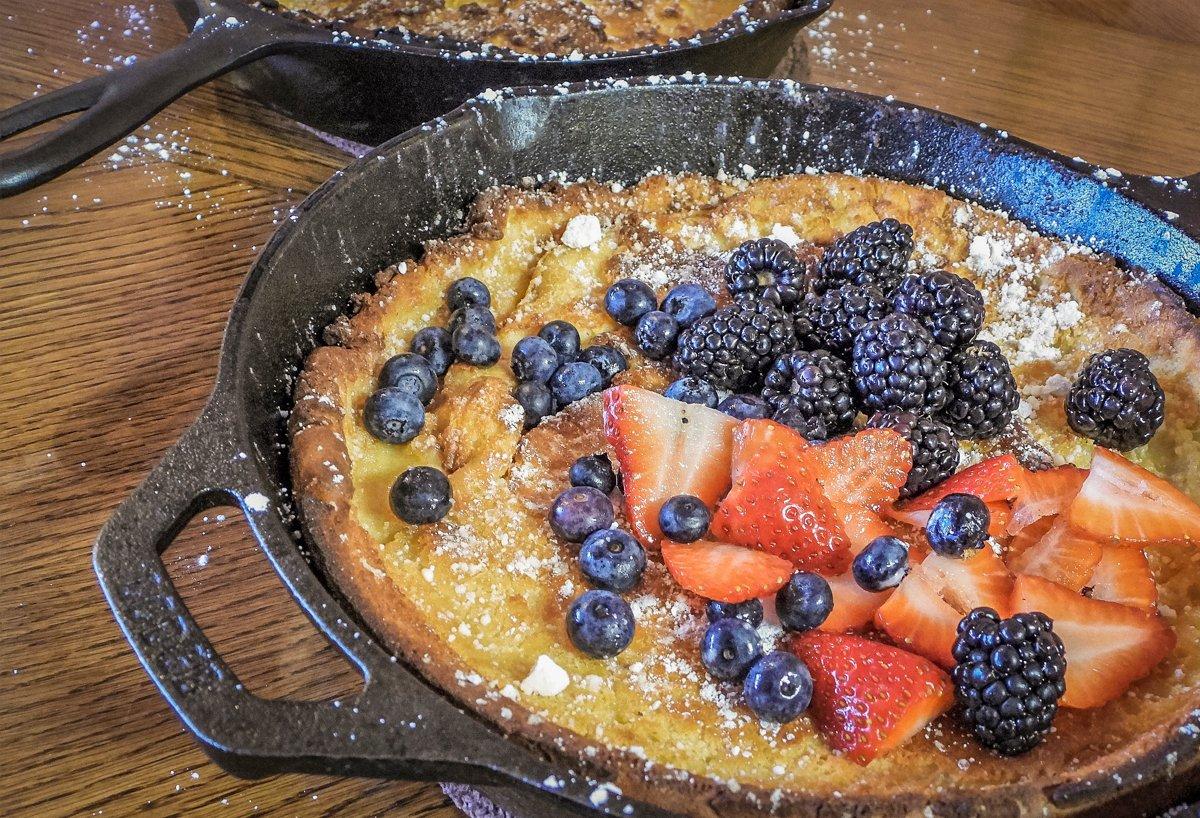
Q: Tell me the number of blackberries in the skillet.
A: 11